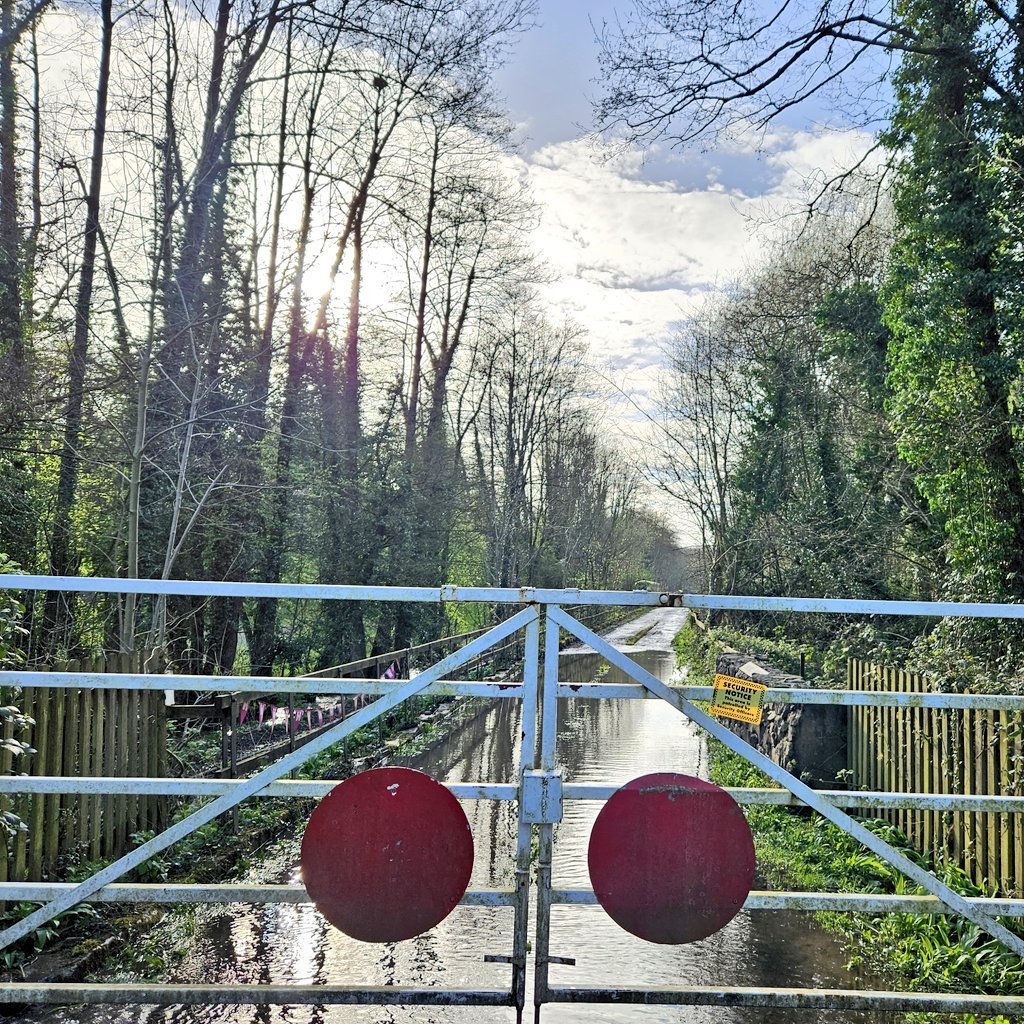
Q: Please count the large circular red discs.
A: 2